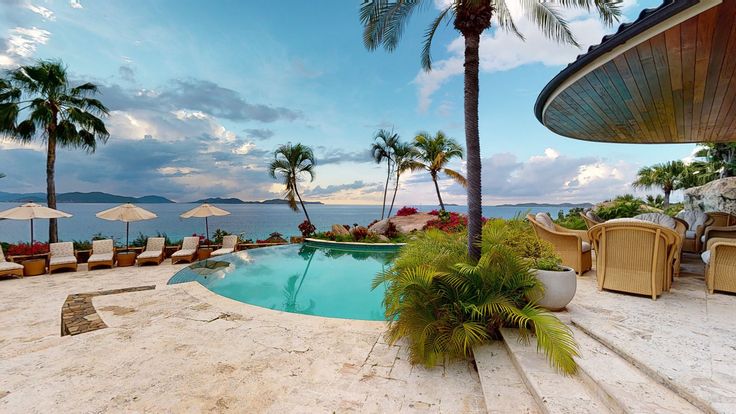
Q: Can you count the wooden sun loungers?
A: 6